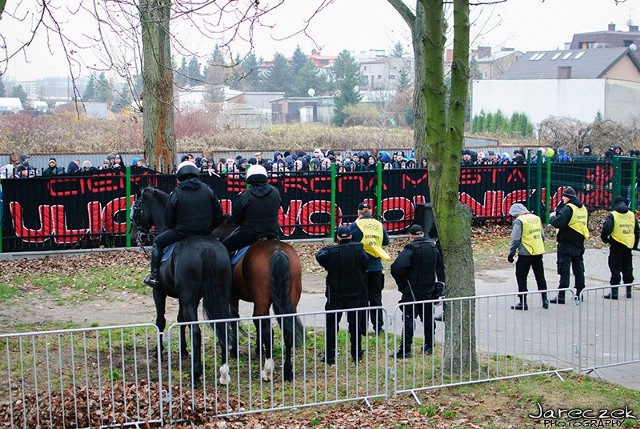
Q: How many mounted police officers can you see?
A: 2